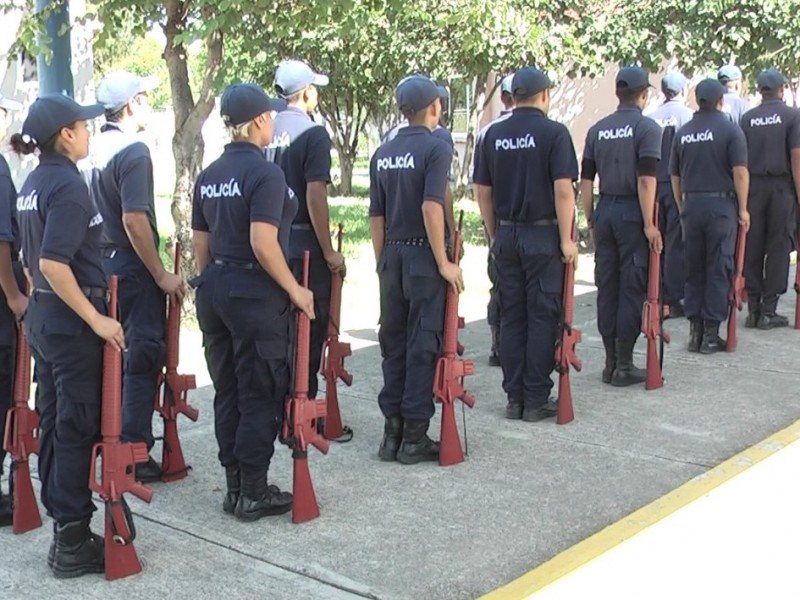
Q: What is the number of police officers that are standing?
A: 14